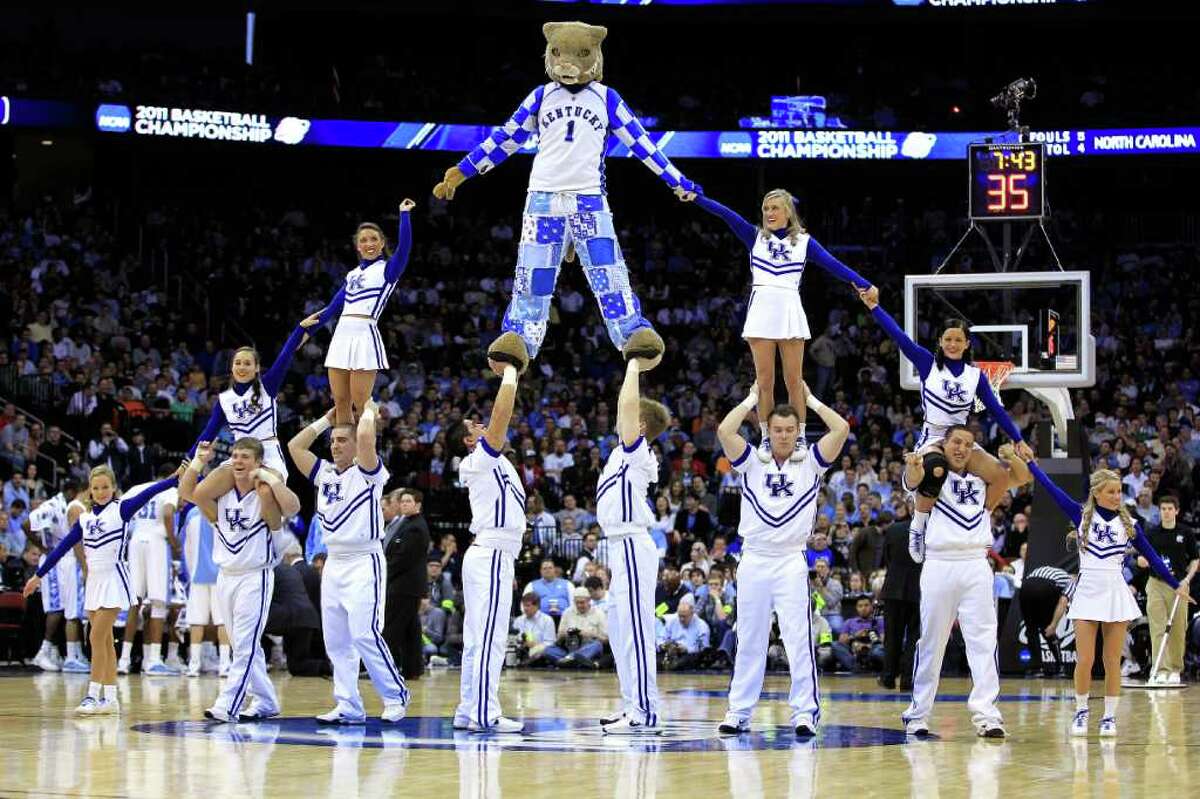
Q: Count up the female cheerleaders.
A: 6